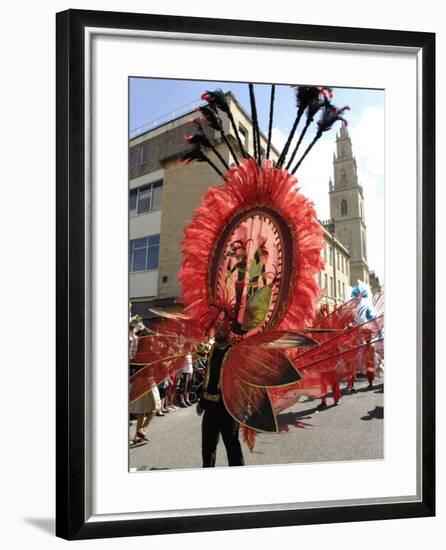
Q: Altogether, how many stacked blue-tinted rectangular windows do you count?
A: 2